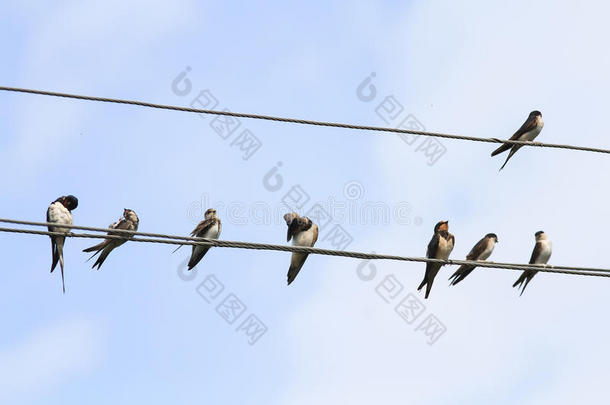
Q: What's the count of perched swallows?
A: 8